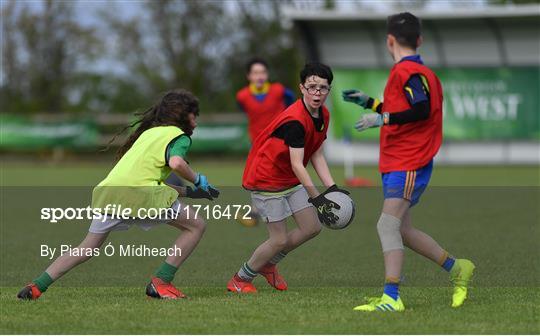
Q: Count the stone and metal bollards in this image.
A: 0